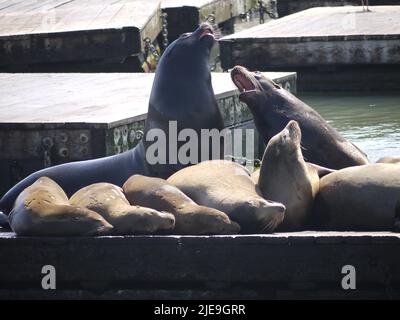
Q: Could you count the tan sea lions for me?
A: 6